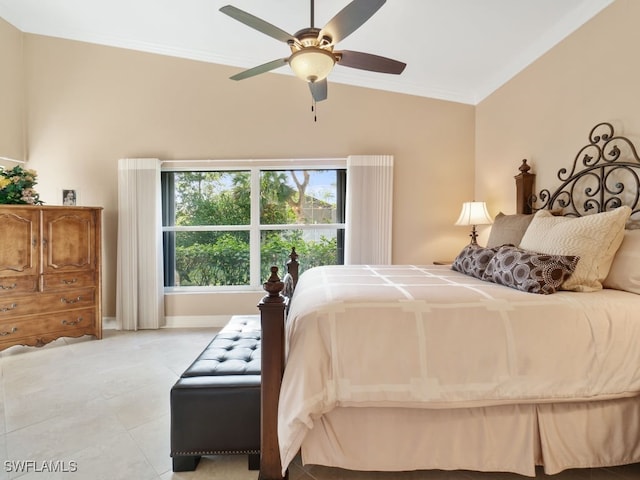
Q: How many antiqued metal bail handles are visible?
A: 6